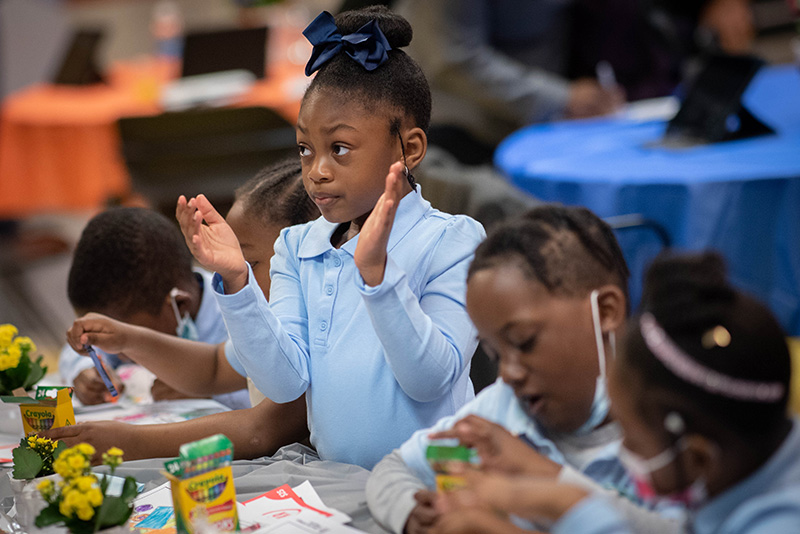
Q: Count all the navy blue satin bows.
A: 1